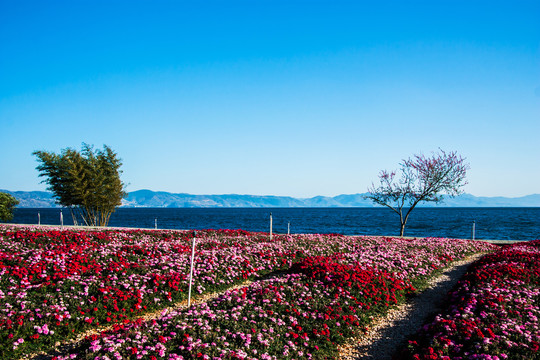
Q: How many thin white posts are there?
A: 7